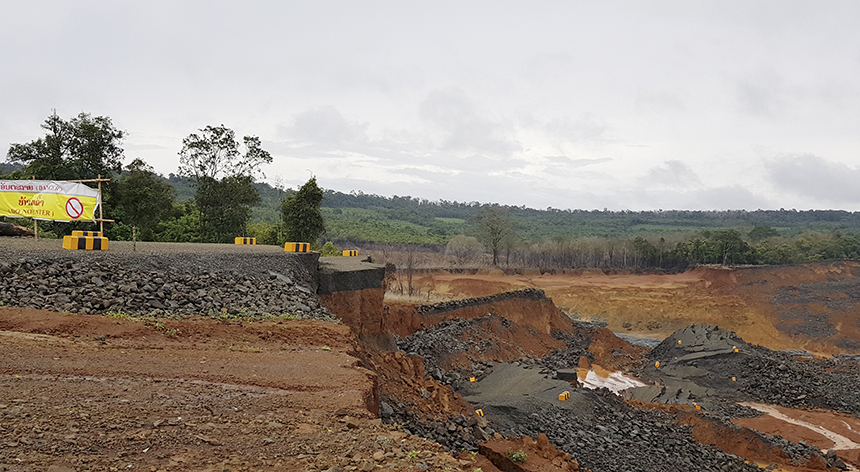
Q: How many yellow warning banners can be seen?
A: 1